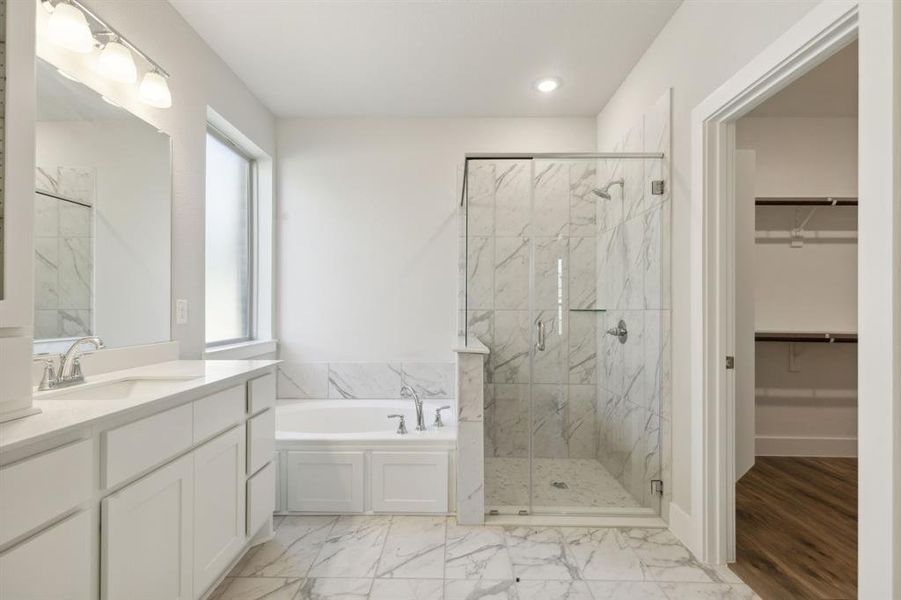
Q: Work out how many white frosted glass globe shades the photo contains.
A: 3